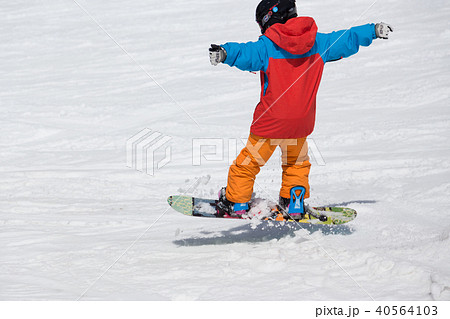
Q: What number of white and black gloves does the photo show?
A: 2